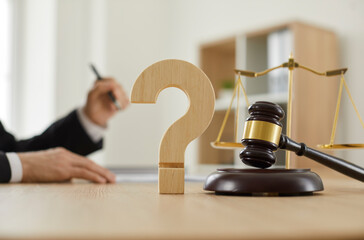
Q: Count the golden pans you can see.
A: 2